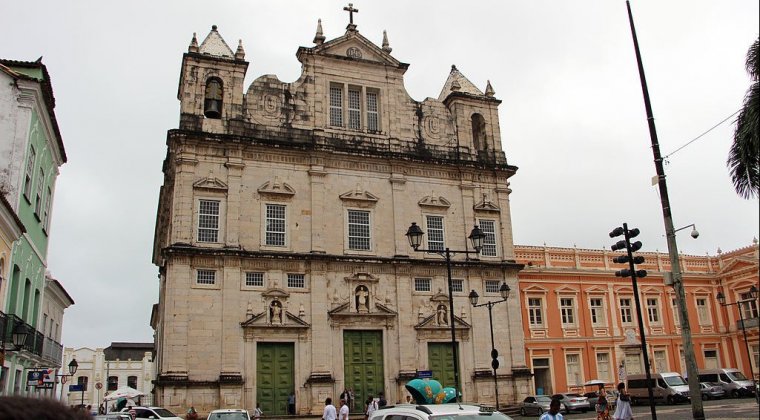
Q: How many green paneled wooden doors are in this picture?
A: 3